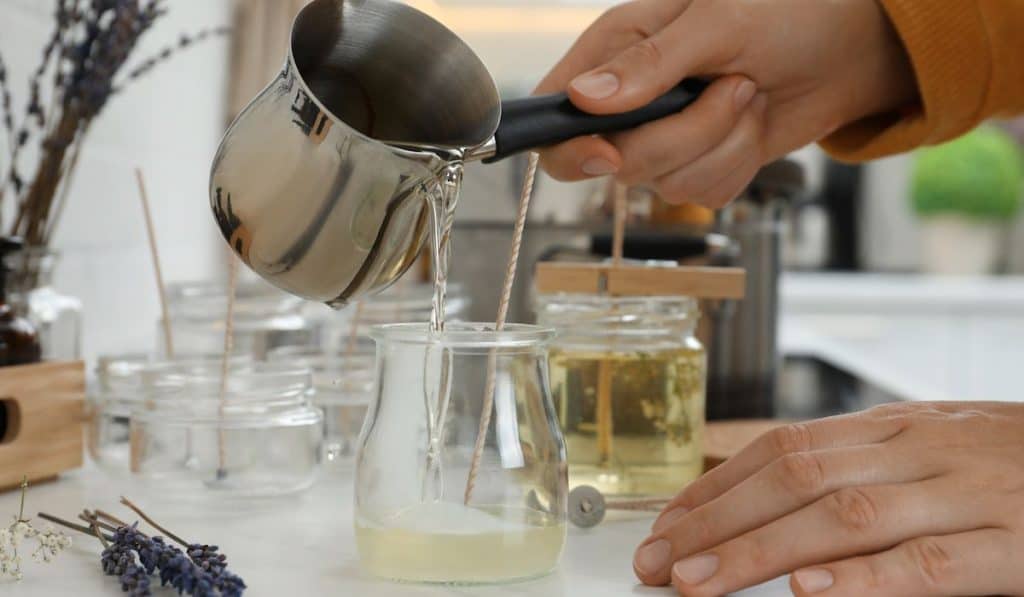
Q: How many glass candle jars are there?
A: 7